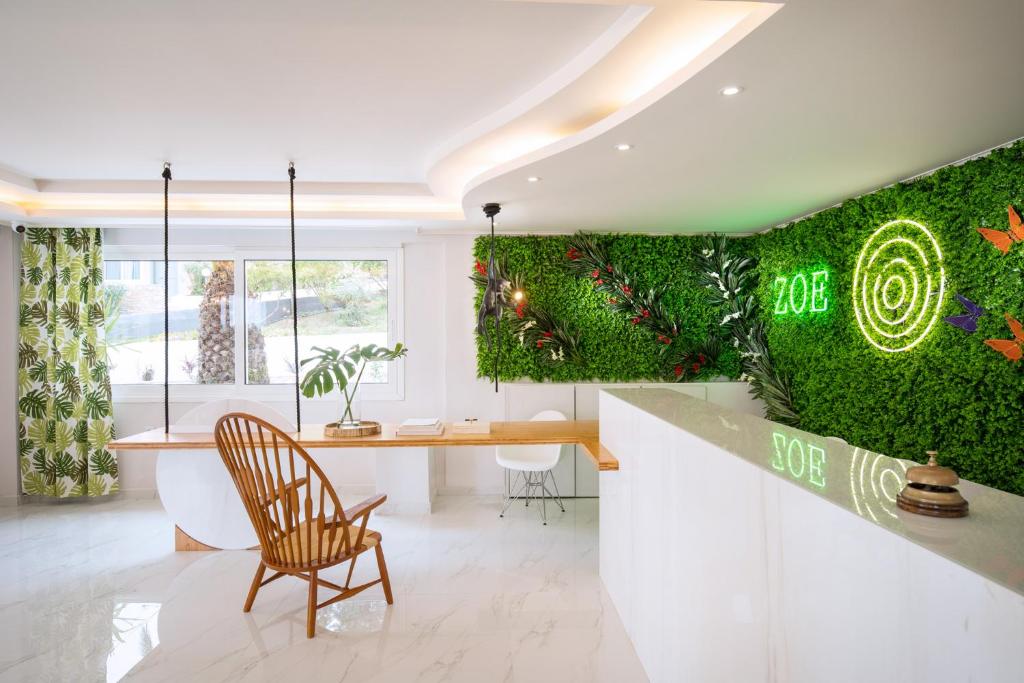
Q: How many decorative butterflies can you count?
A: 3